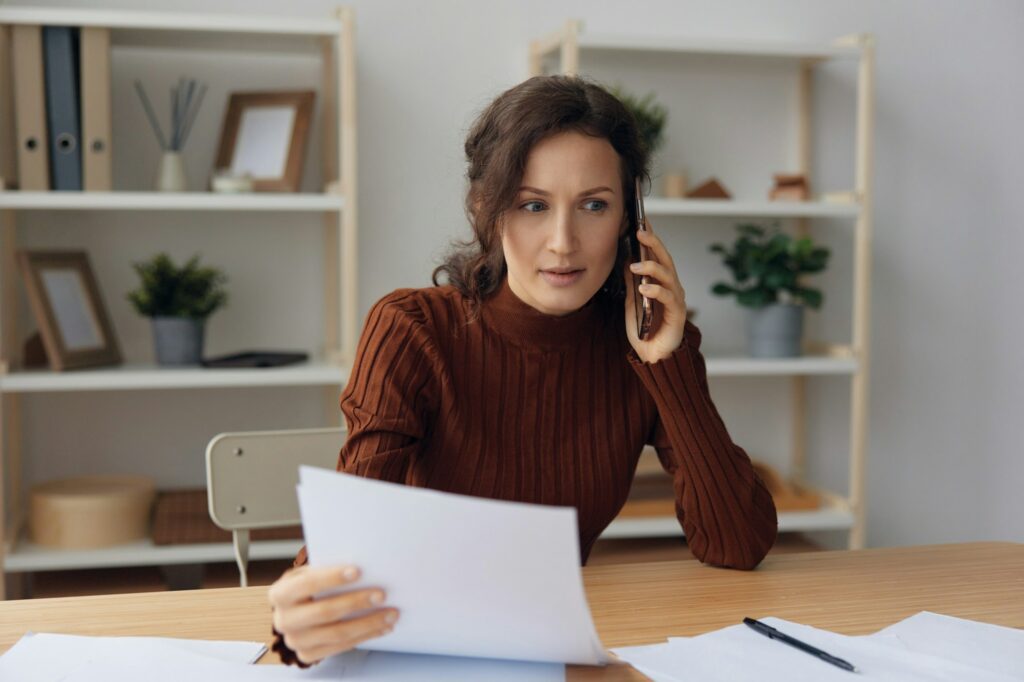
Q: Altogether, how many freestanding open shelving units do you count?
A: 2